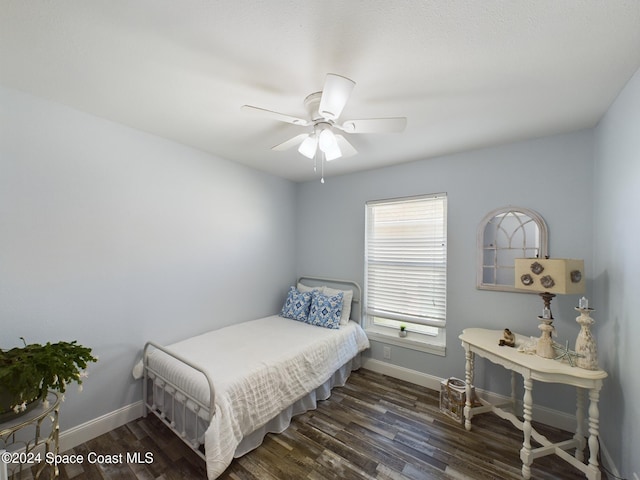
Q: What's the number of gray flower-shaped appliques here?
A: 4